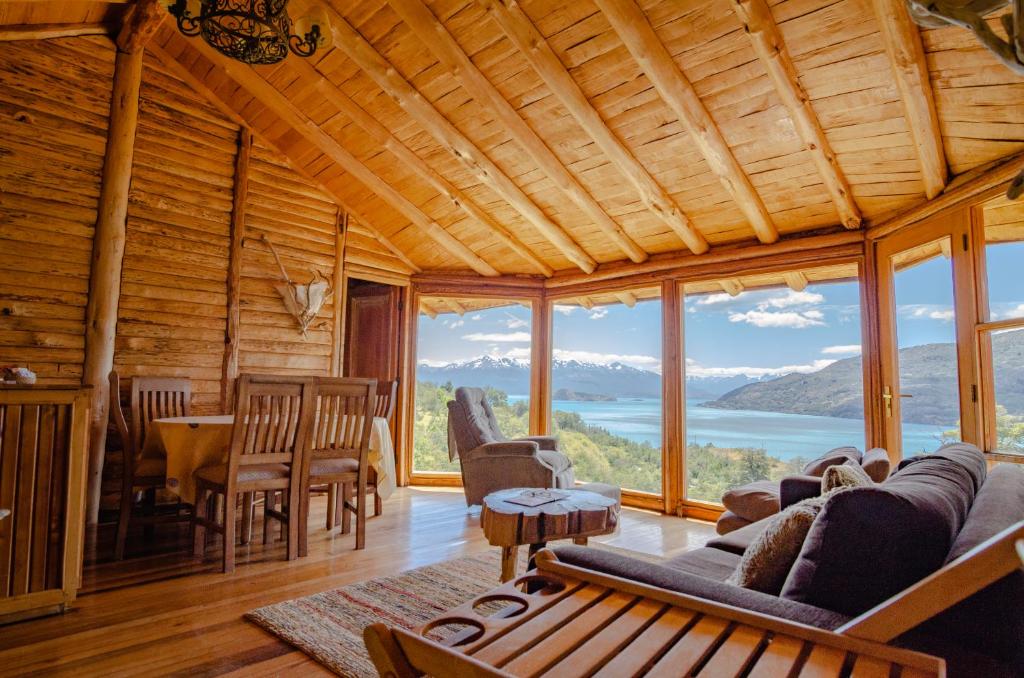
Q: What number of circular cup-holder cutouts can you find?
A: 3